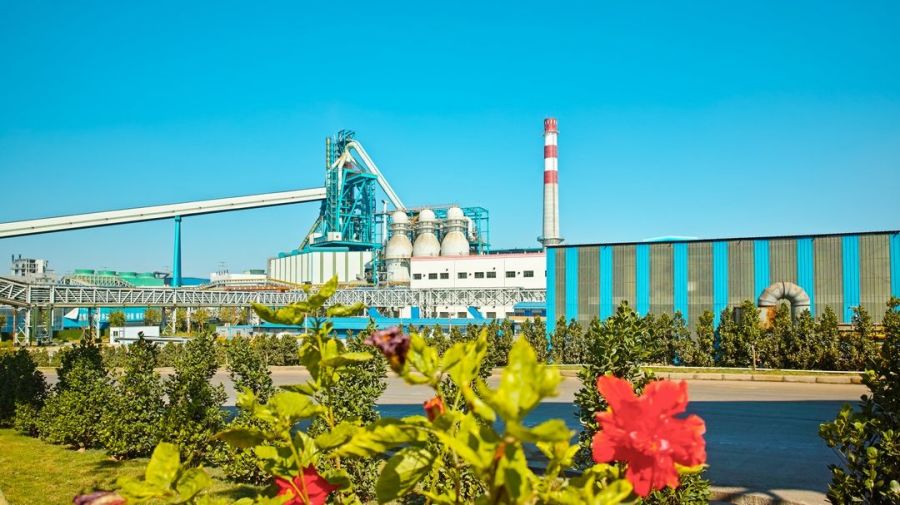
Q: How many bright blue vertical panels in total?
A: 10